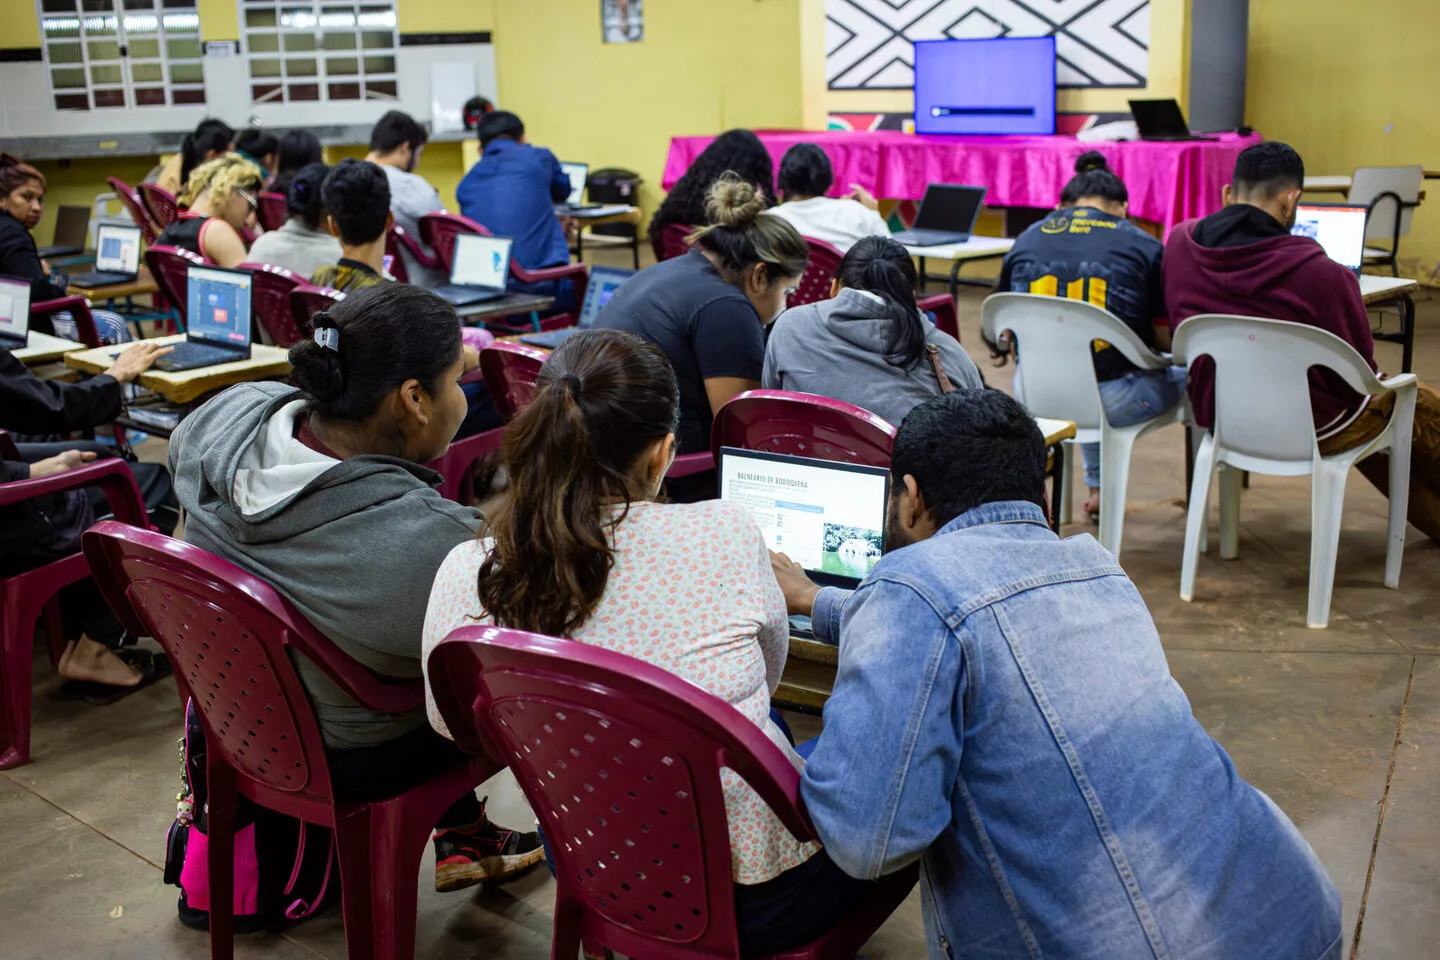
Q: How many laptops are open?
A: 11